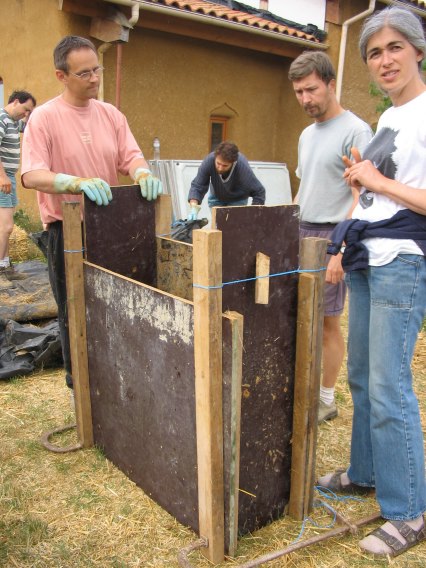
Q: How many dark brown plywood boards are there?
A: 3